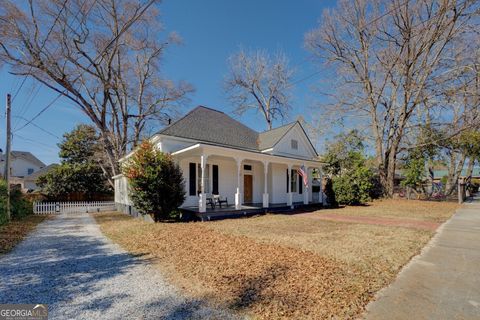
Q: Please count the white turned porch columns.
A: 6